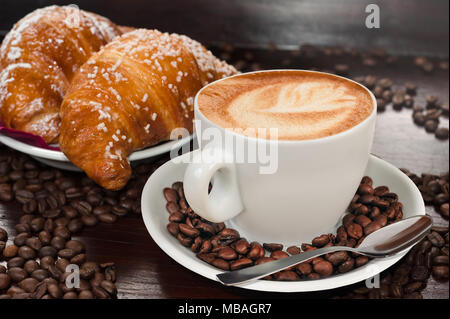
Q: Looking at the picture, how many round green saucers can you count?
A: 0